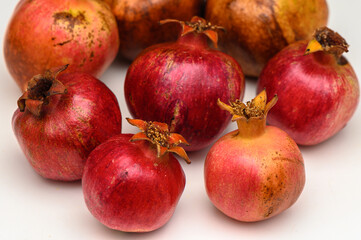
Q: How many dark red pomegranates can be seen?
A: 4